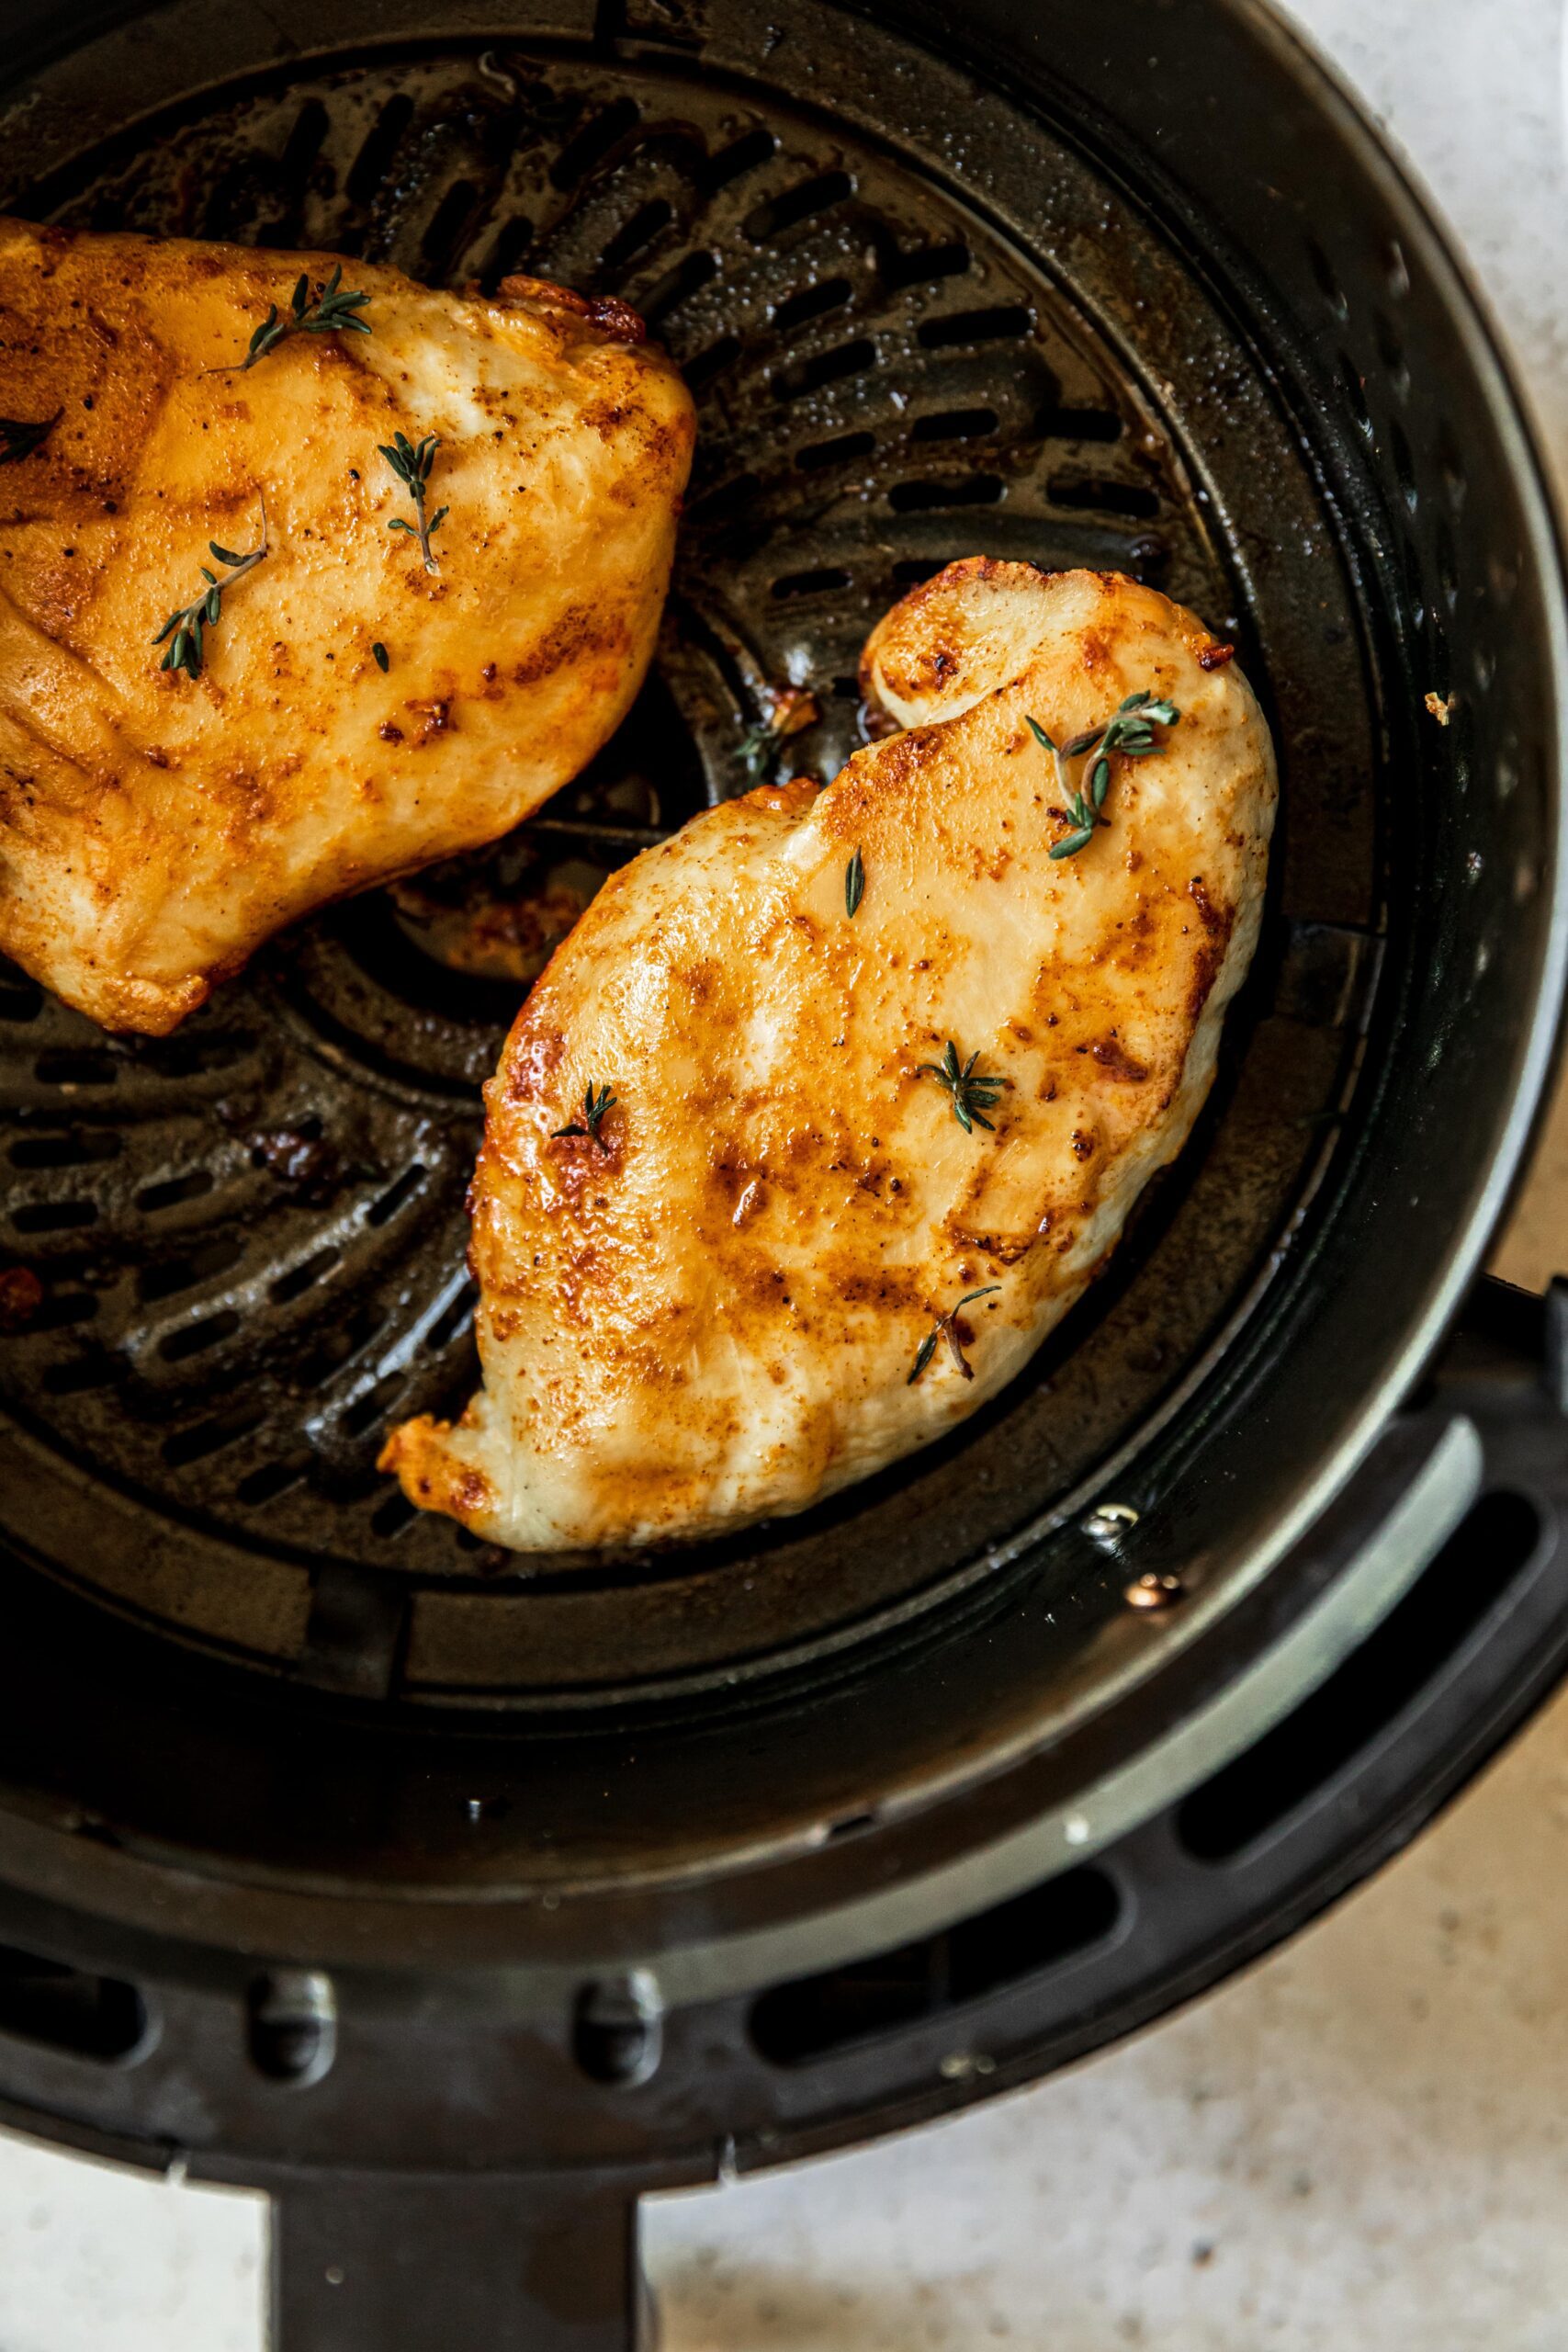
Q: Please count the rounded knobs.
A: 2